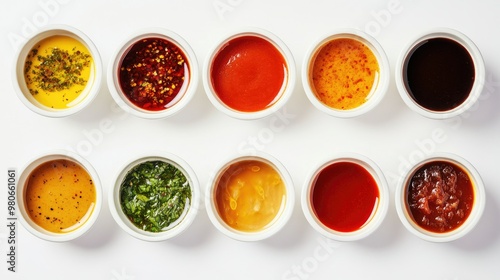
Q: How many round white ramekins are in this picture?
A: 10